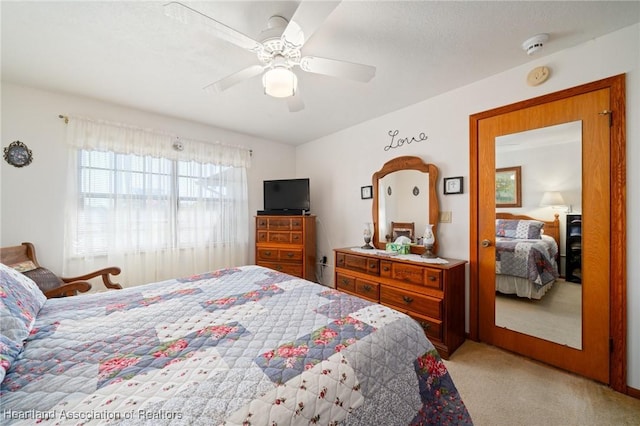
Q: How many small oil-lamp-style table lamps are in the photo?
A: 2